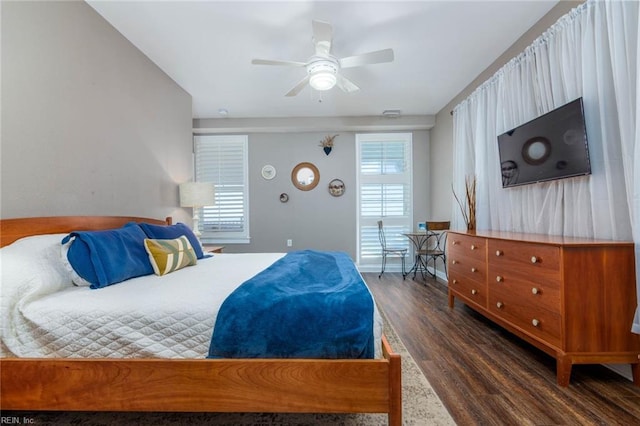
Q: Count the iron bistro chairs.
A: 2